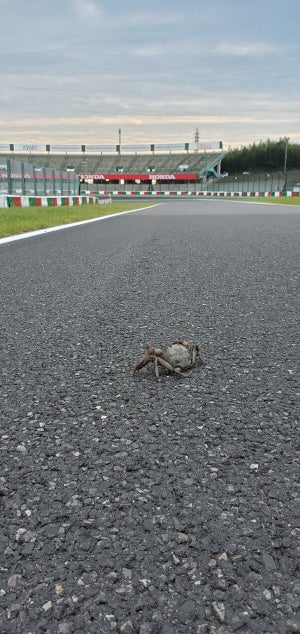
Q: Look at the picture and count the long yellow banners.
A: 0